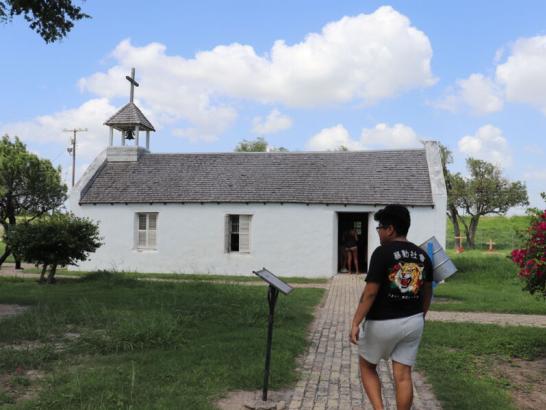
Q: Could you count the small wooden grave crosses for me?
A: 2